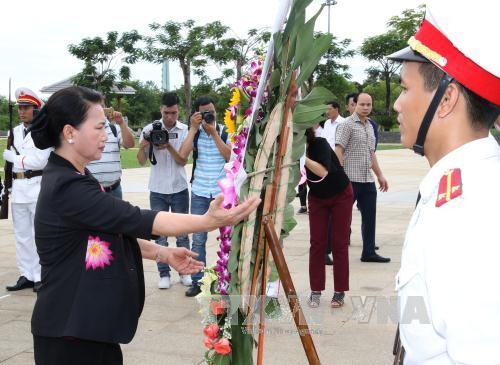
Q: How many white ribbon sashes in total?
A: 1